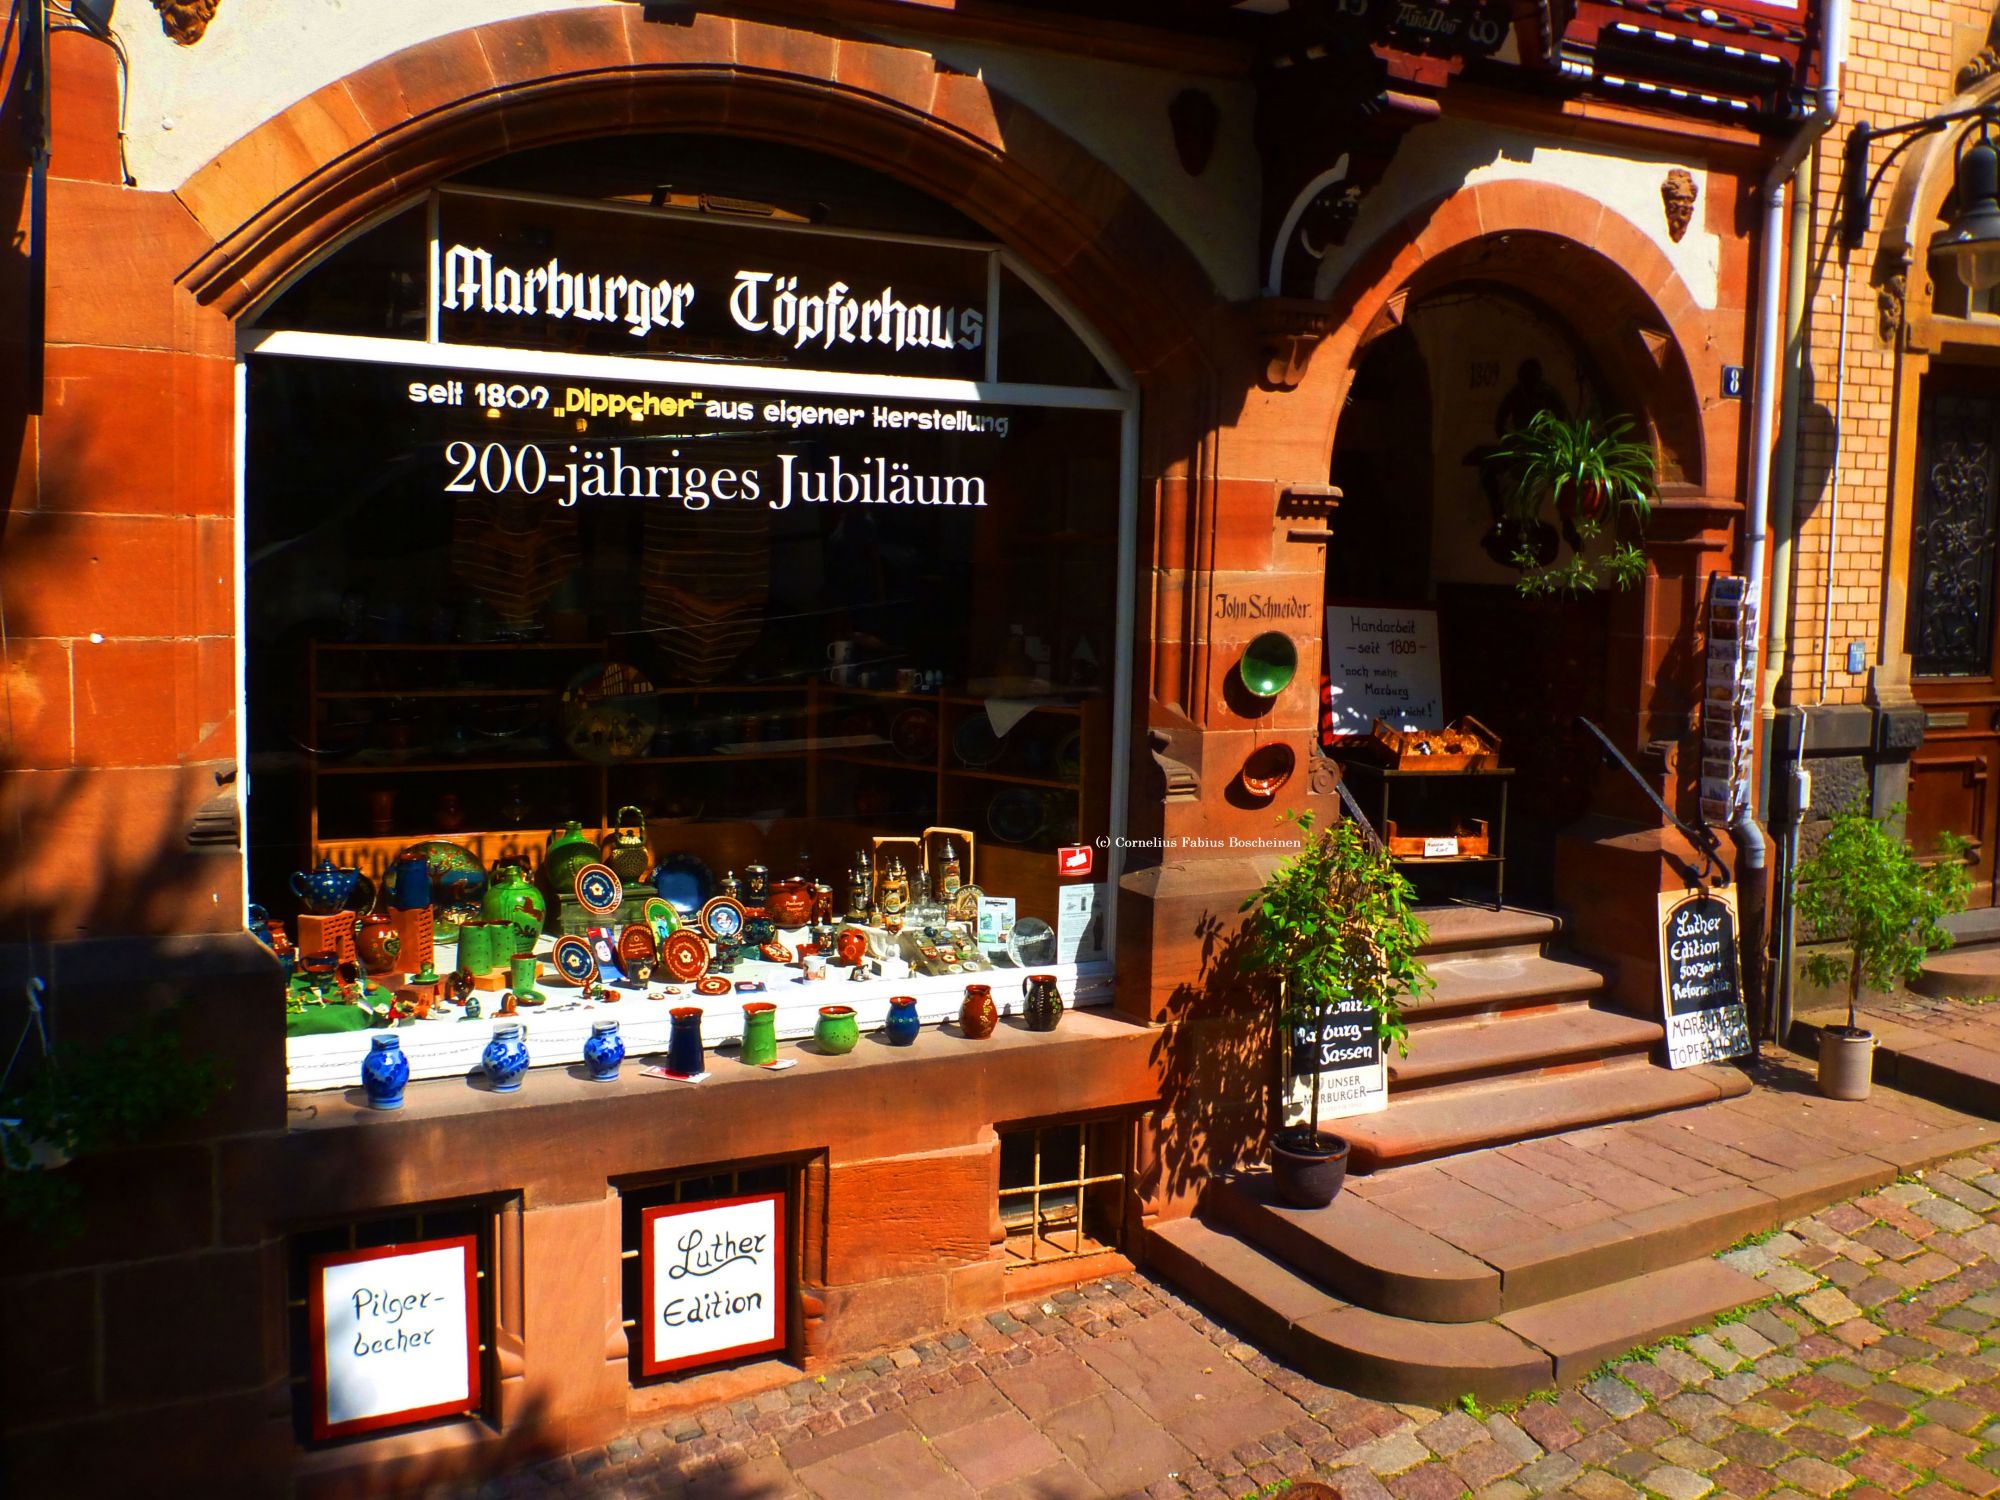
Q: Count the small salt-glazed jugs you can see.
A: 3